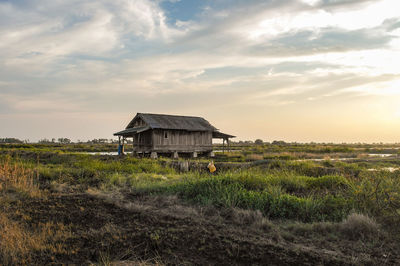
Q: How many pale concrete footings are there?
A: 4